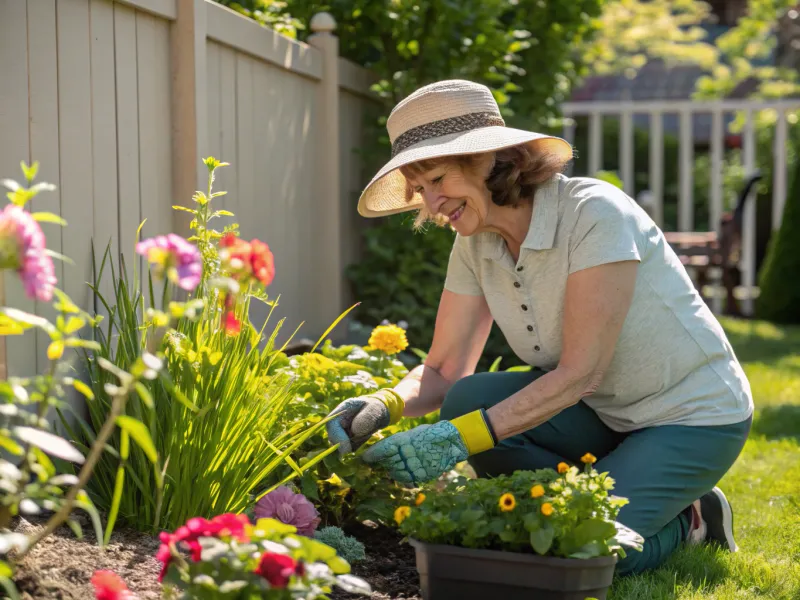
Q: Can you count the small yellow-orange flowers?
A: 7